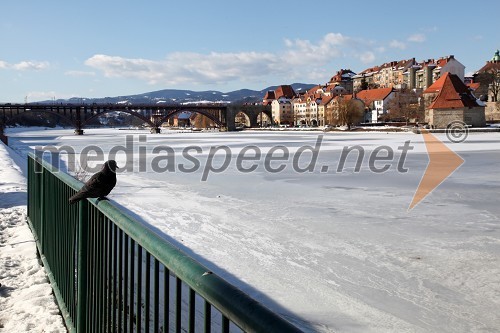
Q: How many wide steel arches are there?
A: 3